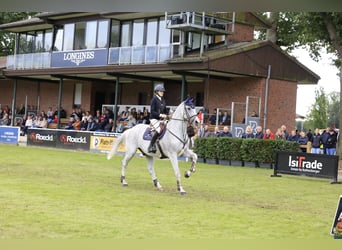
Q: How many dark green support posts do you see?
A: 4